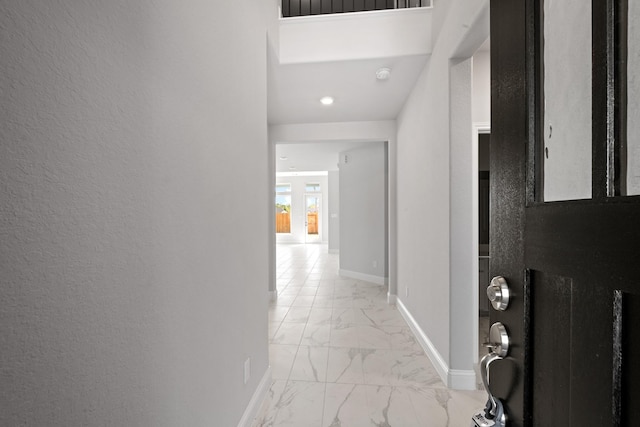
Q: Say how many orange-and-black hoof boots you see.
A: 0